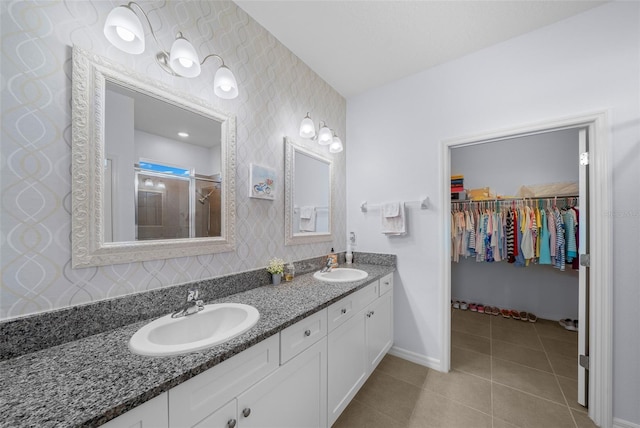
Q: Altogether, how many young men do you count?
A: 0